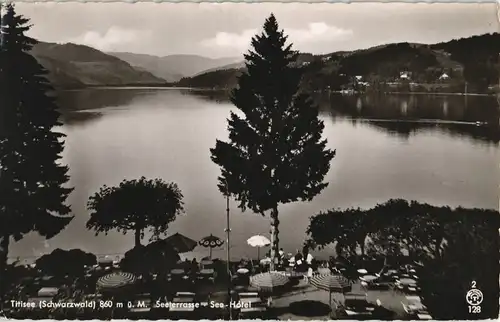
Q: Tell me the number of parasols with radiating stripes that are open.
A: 3